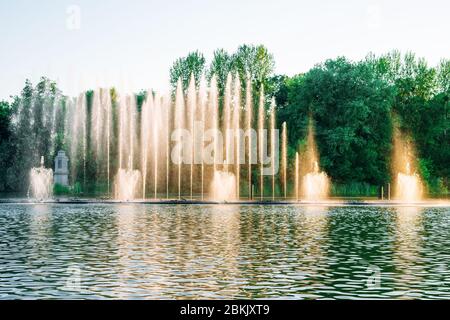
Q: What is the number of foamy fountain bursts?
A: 5